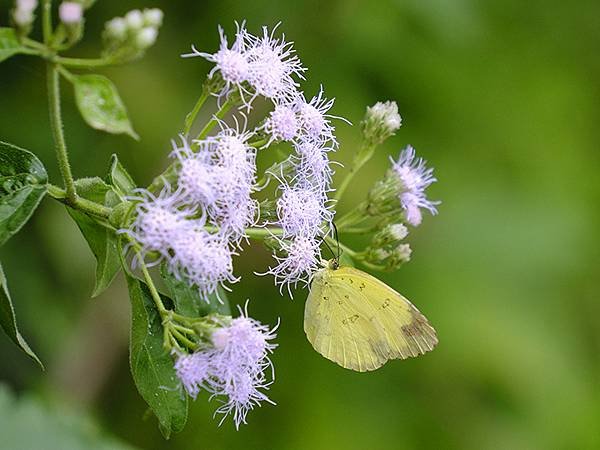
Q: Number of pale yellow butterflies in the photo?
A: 1